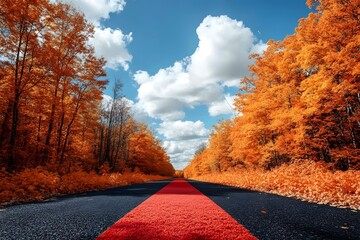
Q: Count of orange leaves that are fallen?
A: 2